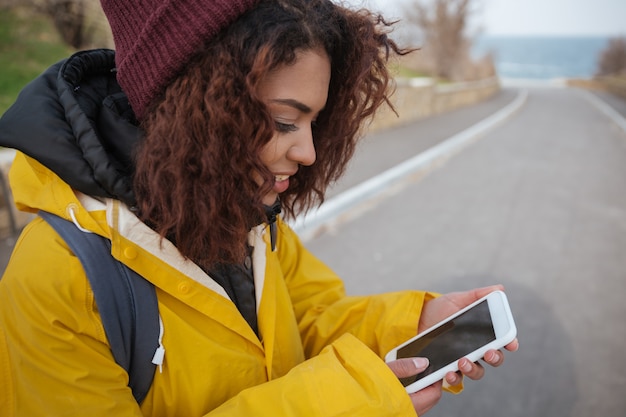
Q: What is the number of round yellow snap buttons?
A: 2